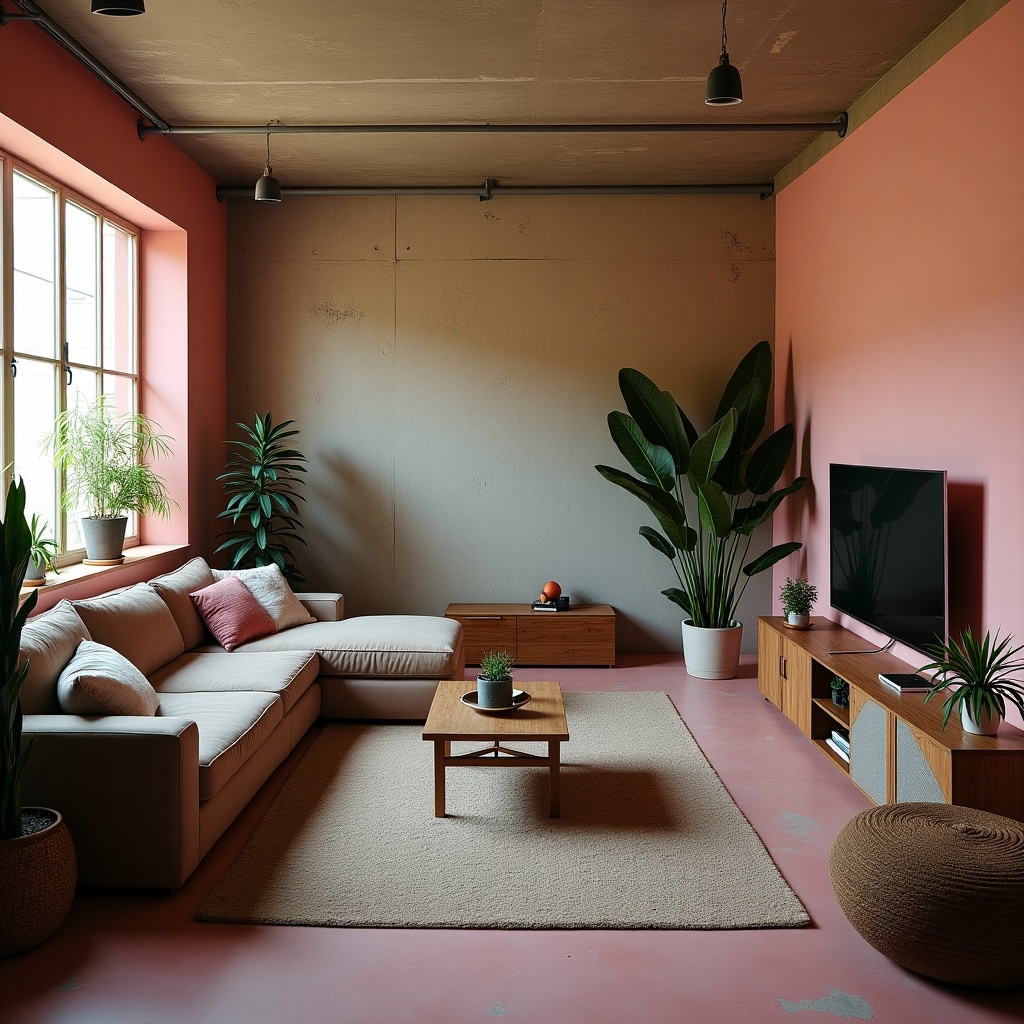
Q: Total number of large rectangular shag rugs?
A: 1